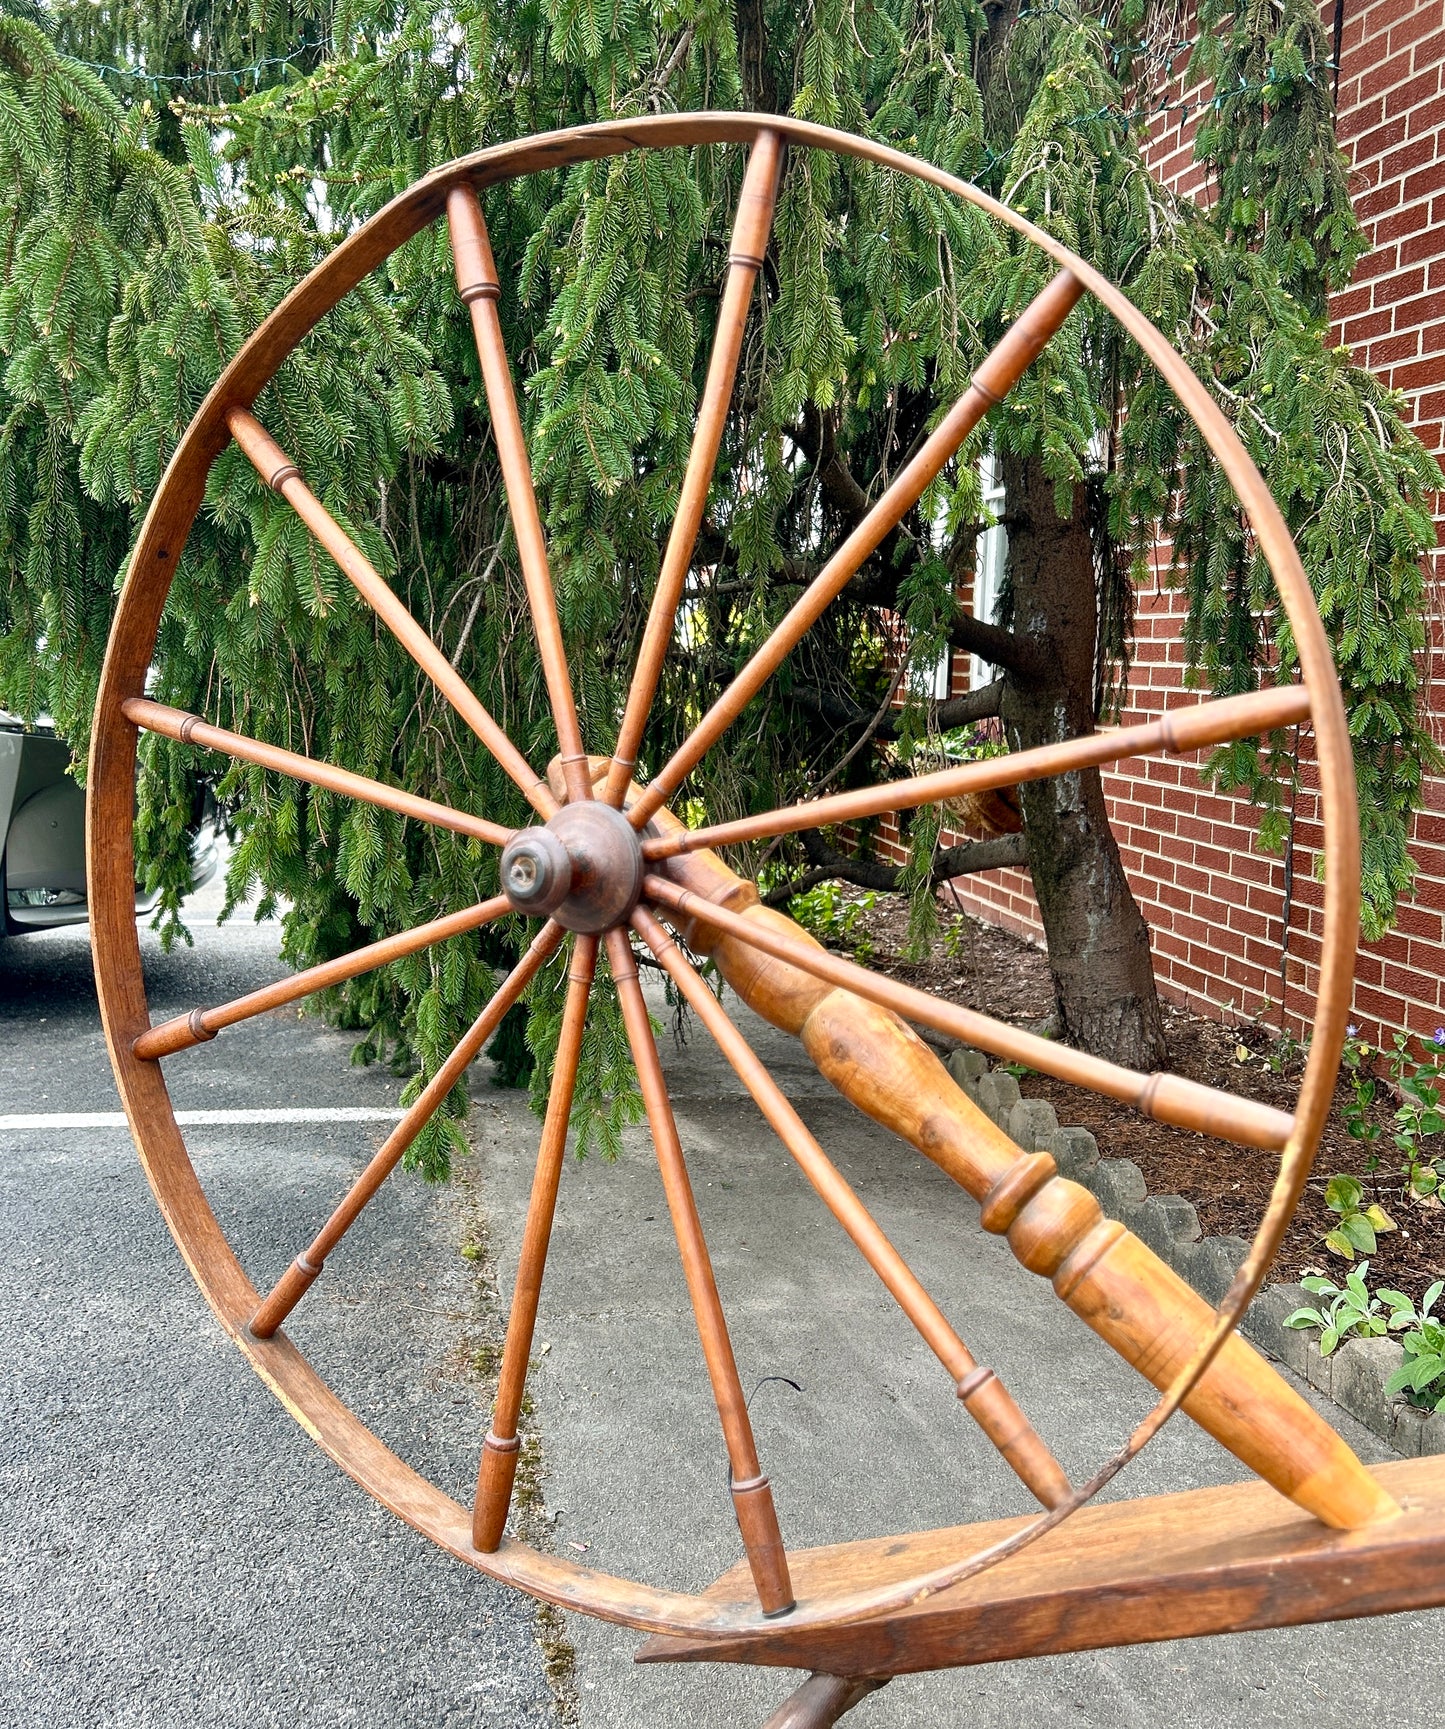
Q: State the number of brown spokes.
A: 12